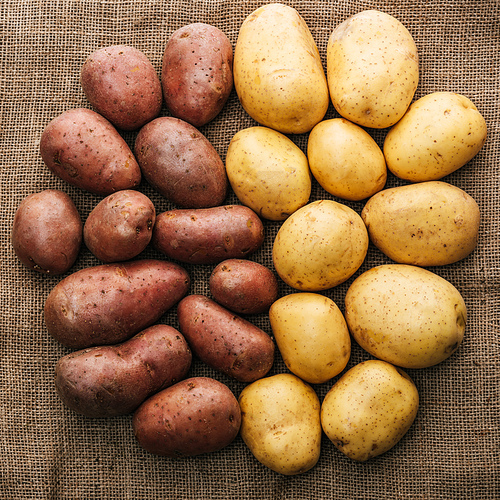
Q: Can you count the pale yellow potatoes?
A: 11